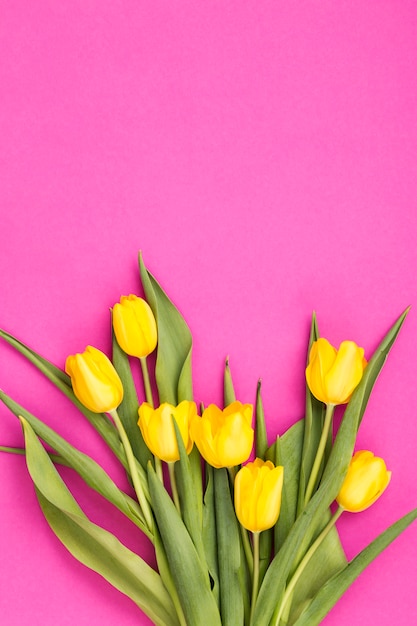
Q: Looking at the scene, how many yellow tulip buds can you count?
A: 7